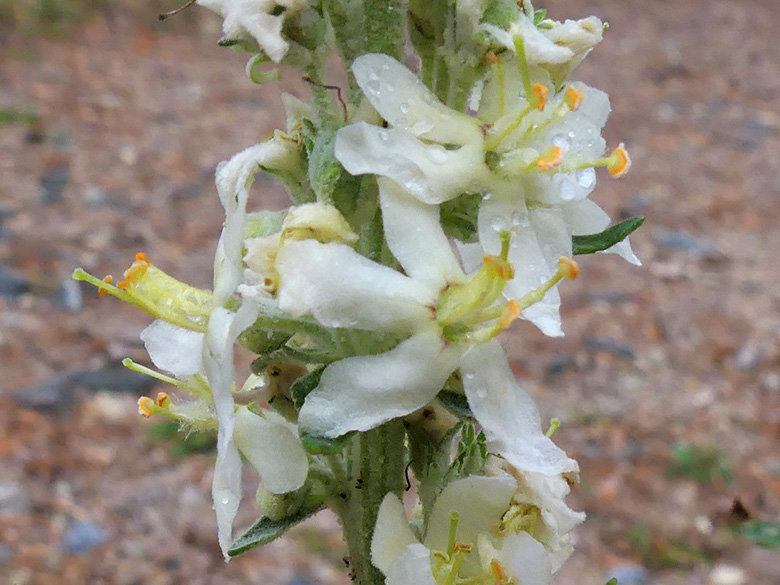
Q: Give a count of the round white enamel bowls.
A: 0